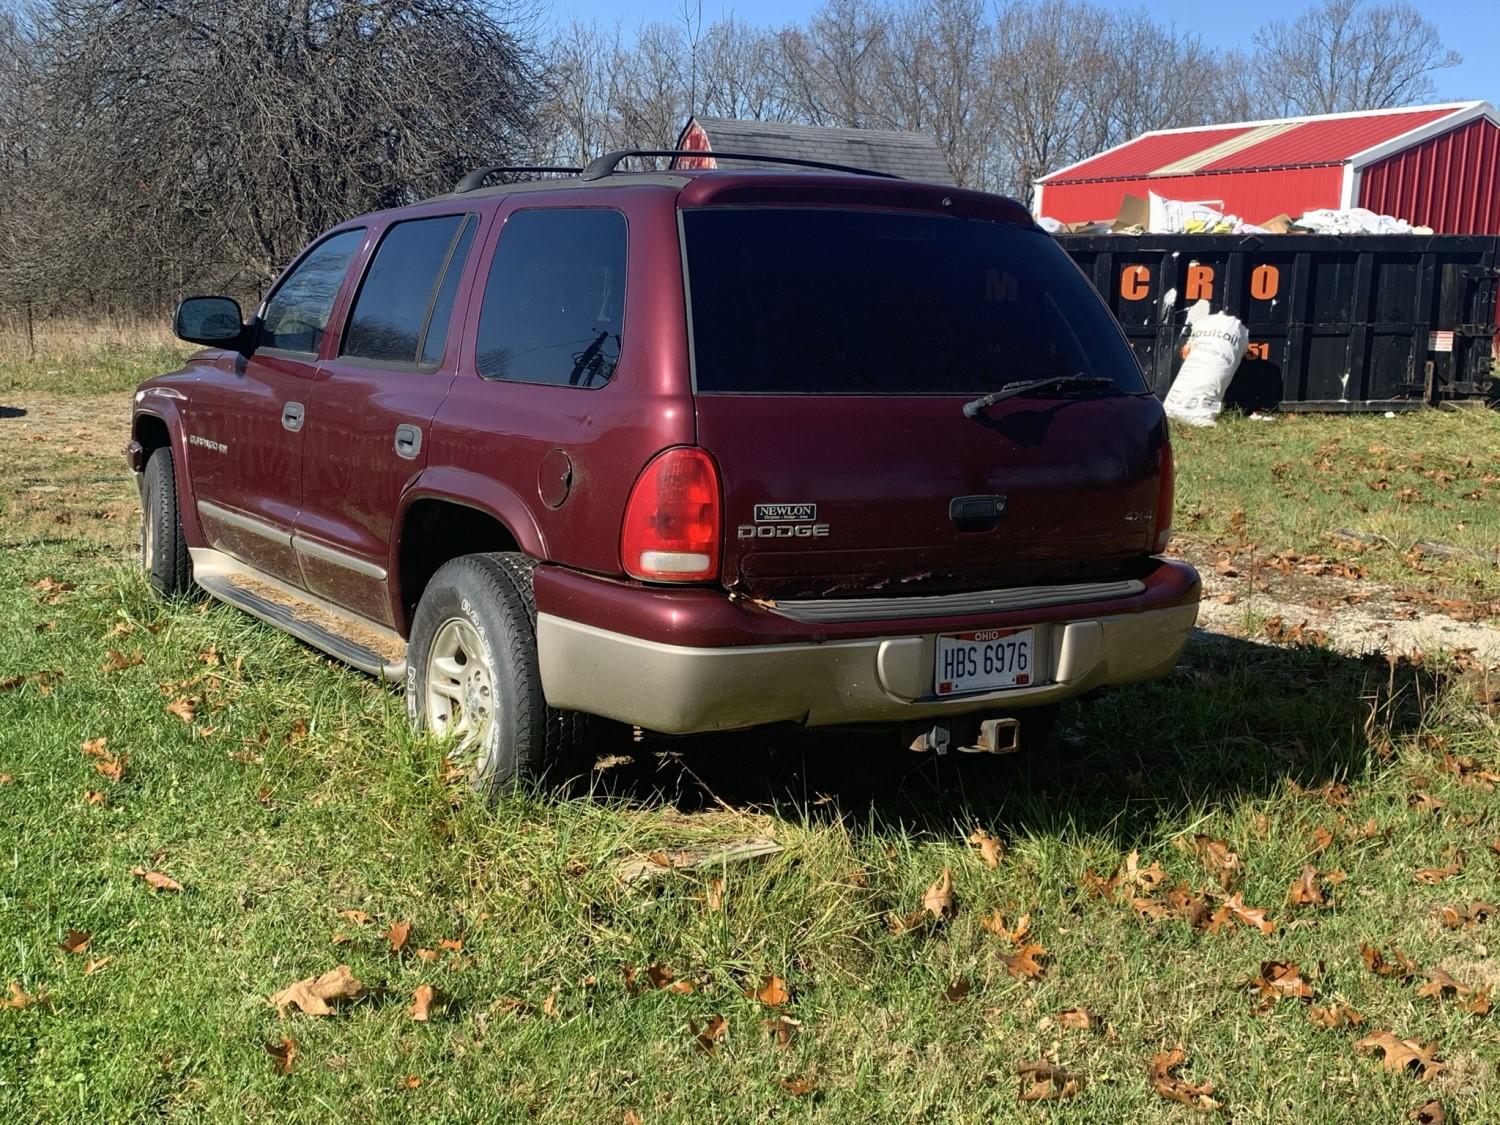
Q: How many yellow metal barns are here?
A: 0